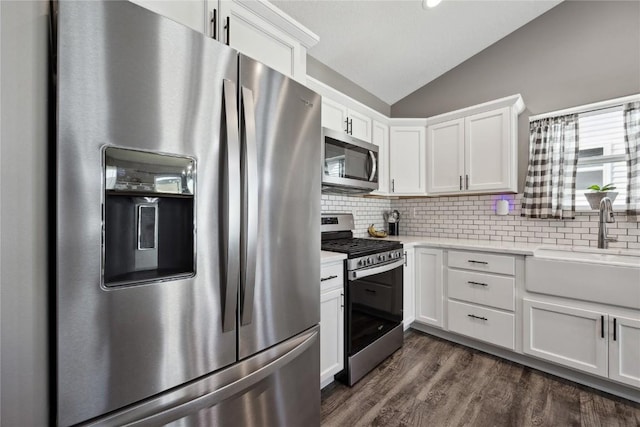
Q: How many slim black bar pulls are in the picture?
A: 15